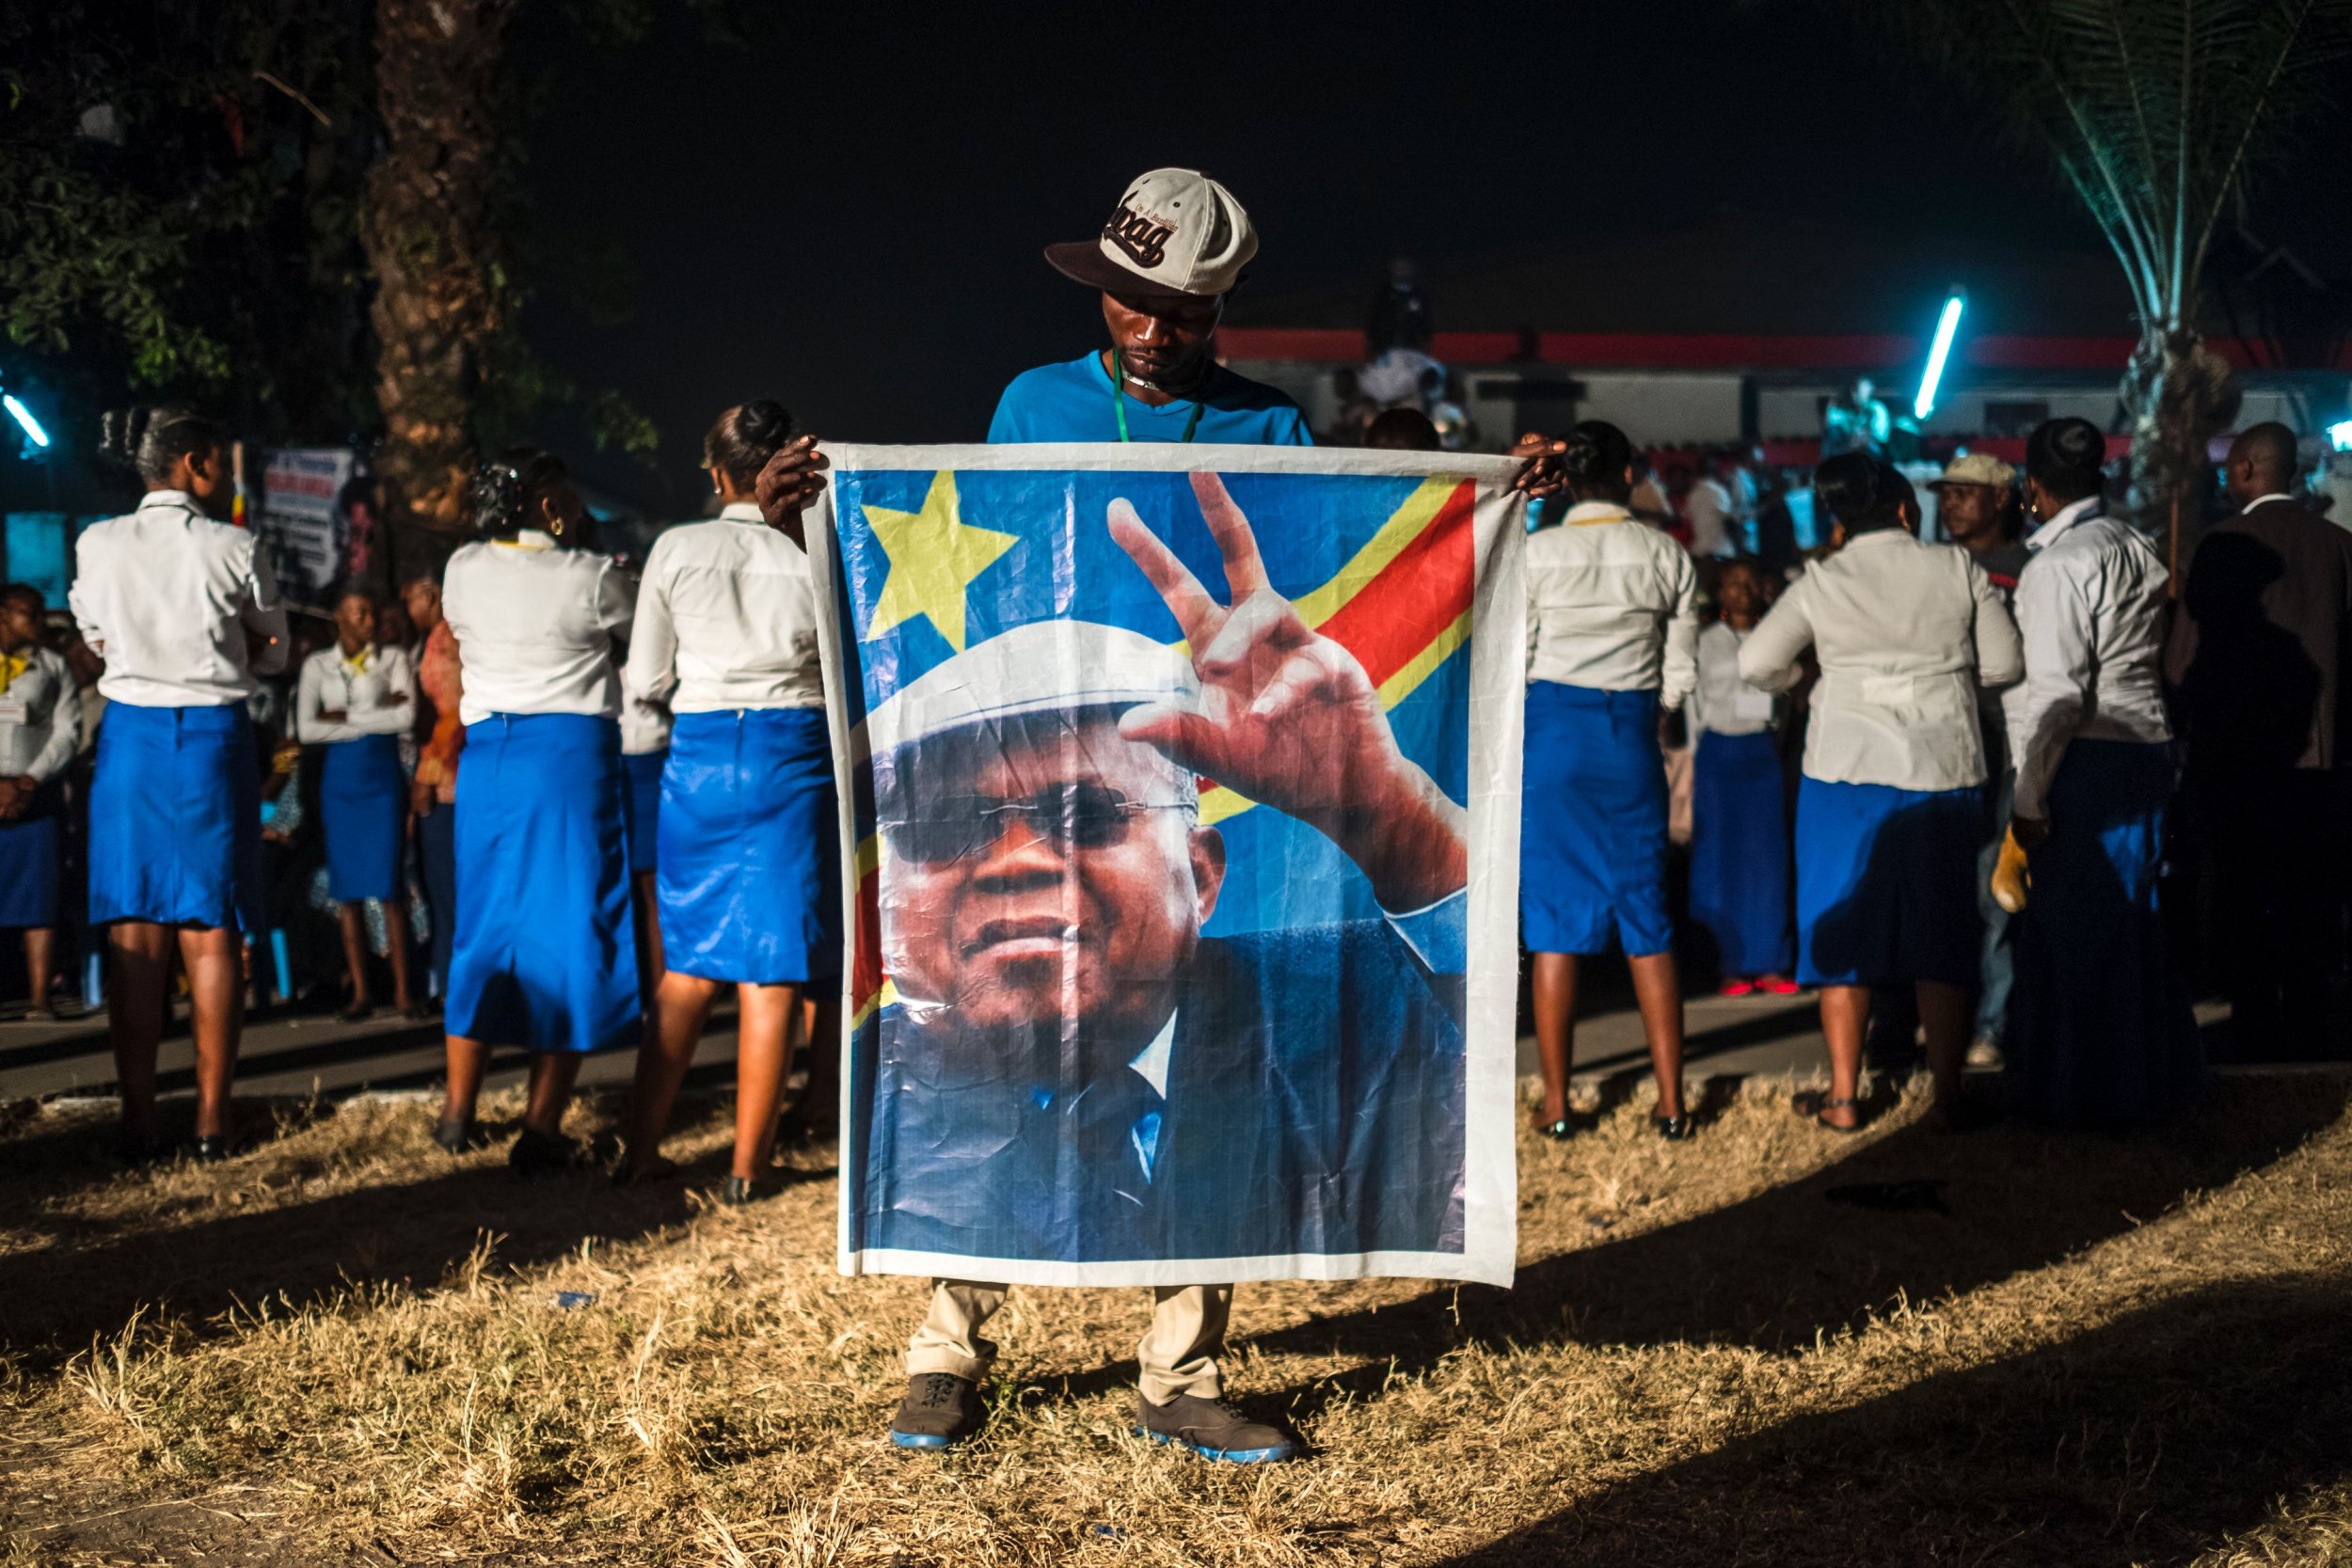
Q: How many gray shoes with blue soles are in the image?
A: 2